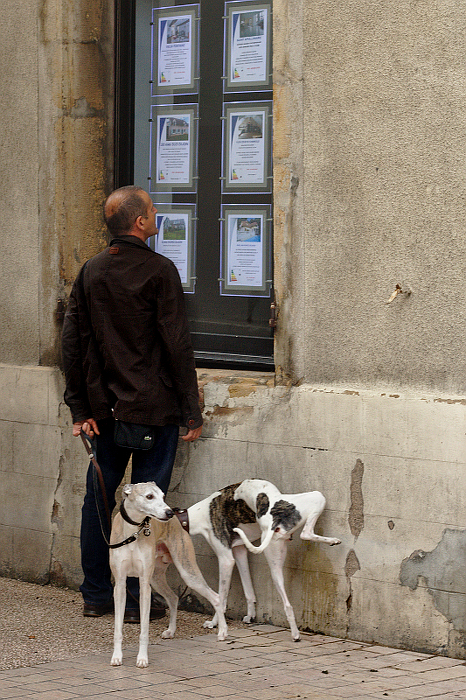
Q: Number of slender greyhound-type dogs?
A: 2